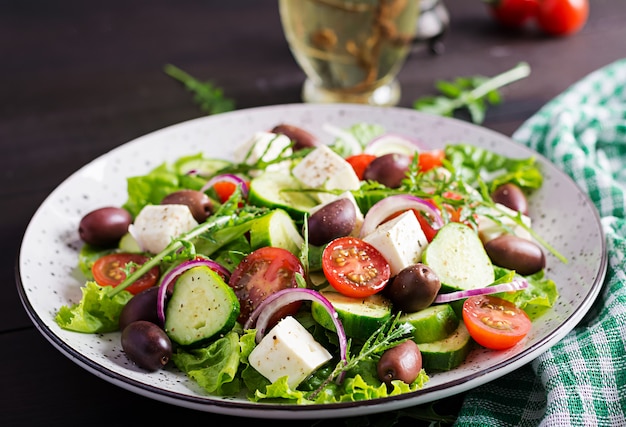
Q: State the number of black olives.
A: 11